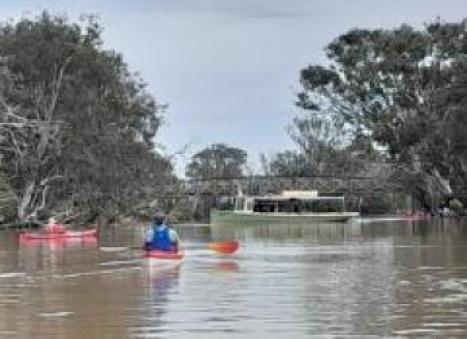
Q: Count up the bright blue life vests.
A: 1